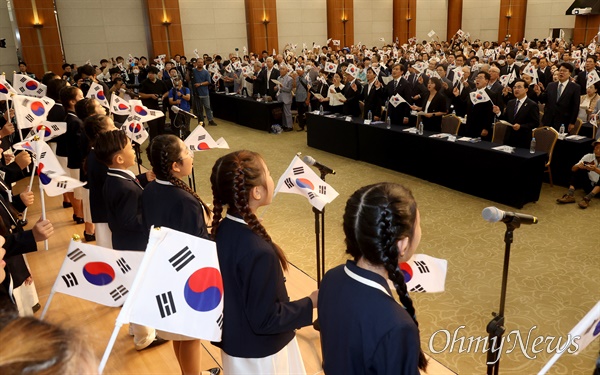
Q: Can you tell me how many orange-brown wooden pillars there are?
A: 8